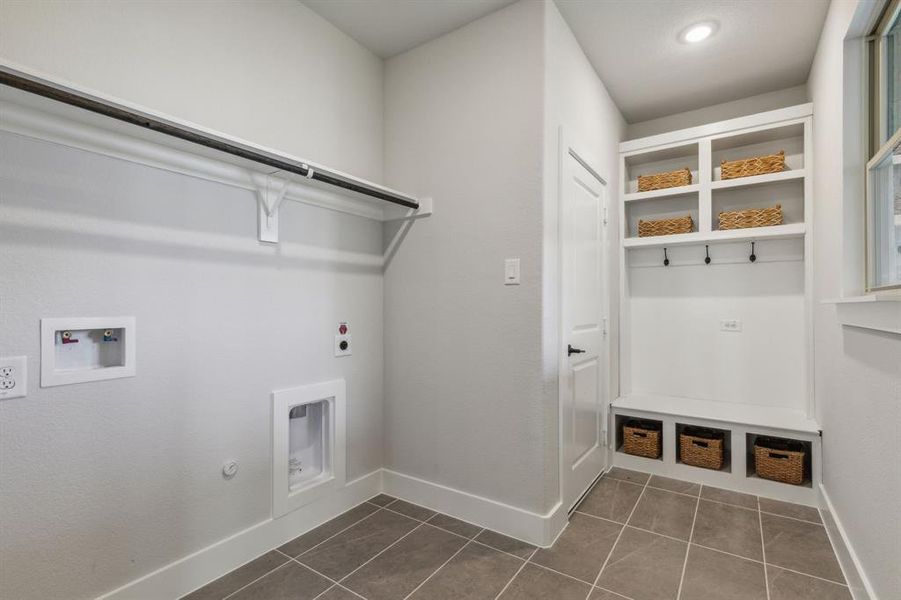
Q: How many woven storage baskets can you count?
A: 7